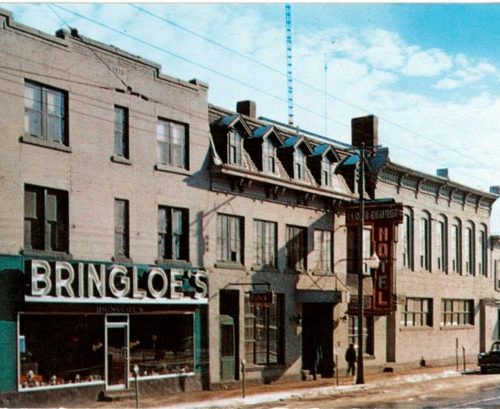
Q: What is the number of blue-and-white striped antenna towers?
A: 1